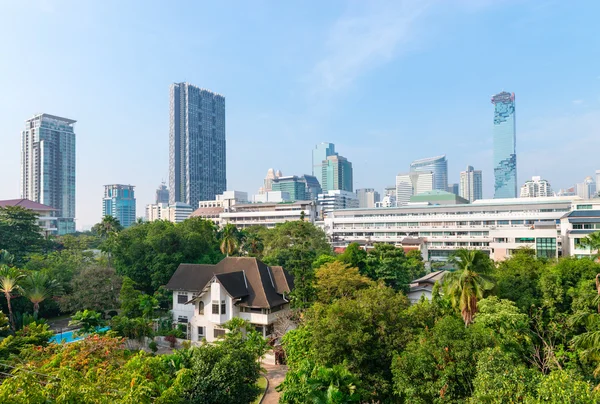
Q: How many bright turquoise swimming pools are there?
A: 1